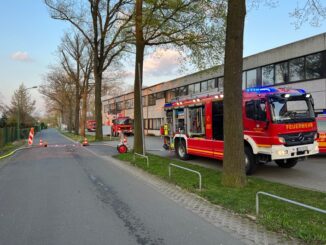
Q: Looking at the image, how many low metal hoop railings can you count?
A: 3